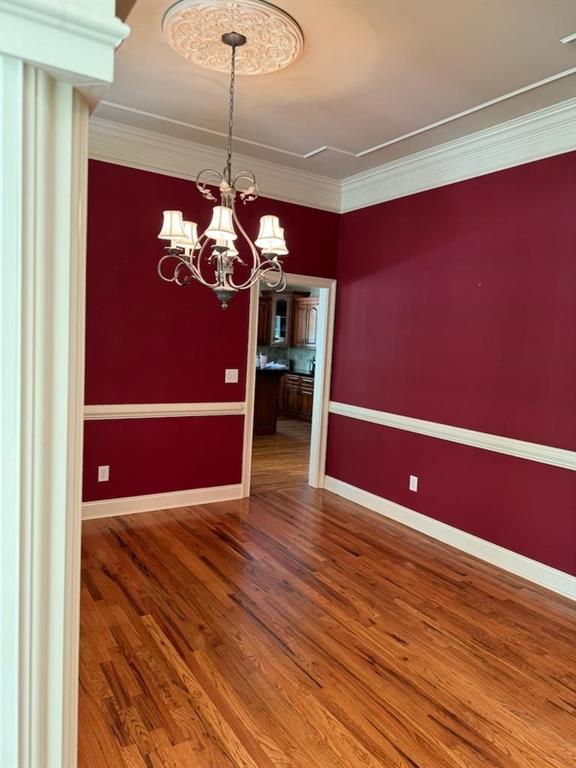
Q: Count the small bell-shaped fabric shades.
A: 6